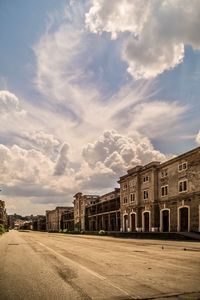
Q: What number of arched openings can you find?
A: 5